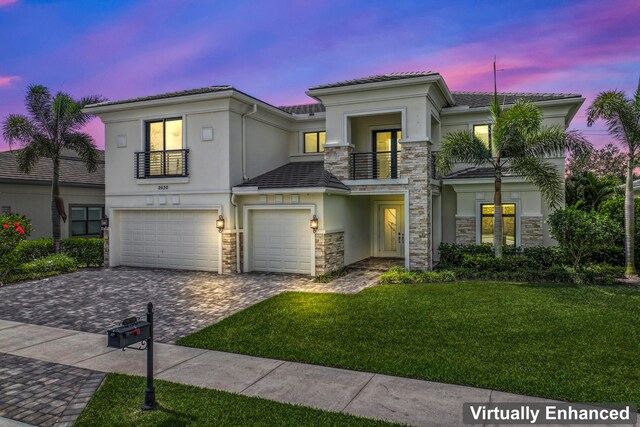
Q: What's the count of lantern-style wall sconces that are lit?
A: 2